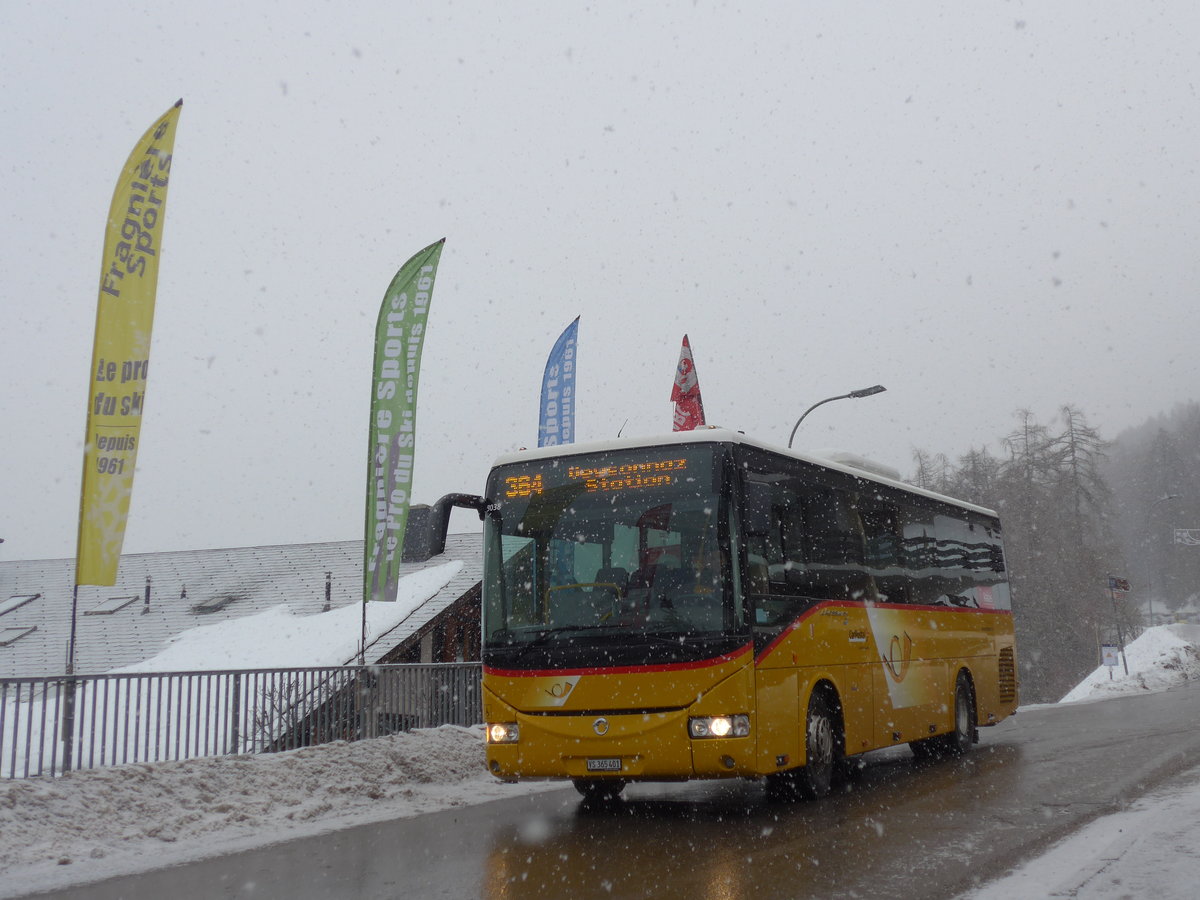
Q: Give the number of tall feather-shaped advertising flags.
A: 4